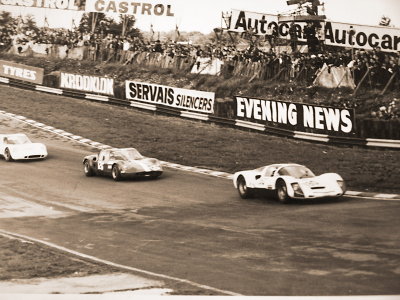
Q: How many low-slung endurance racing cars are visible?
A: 3